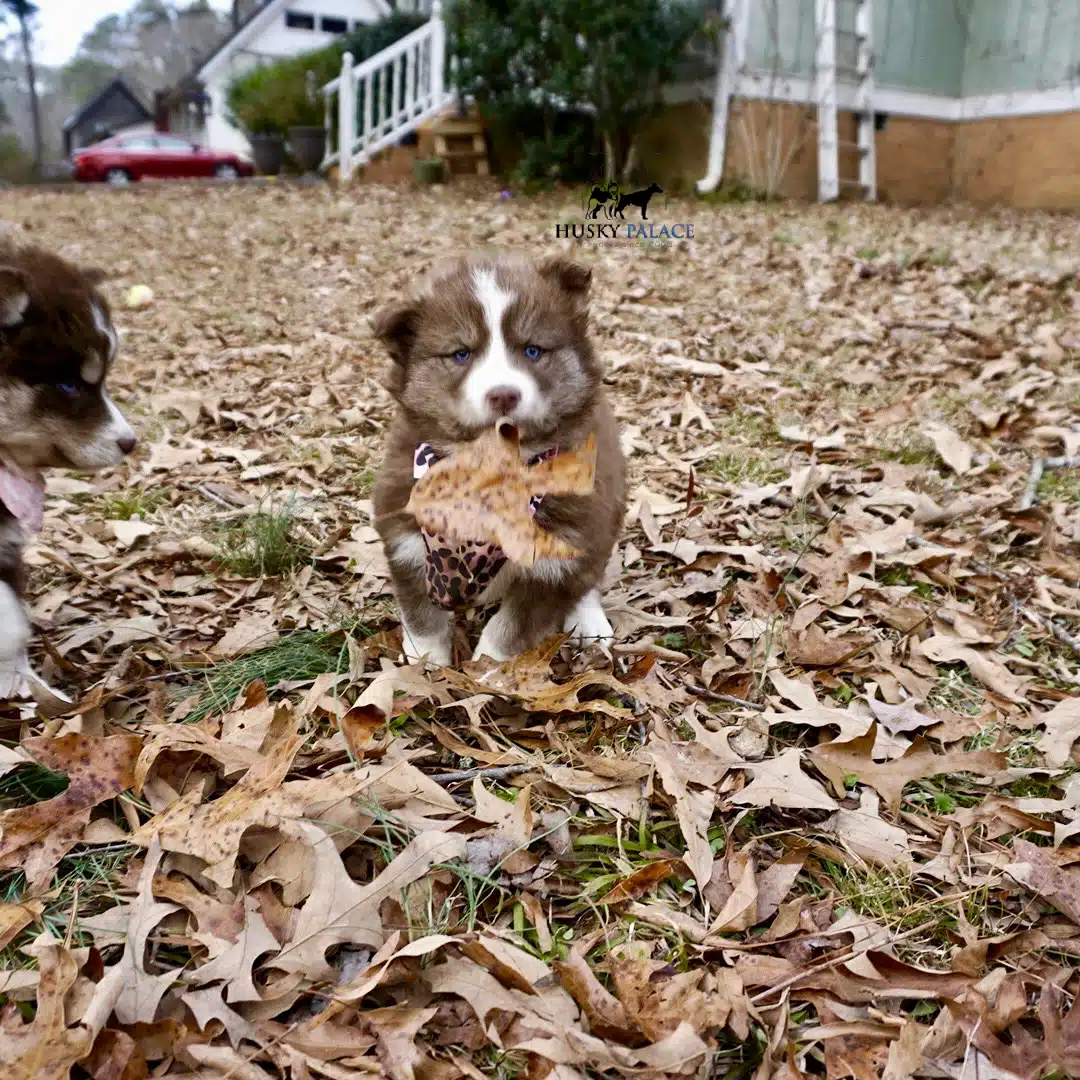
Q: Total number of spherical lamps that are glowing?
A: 0